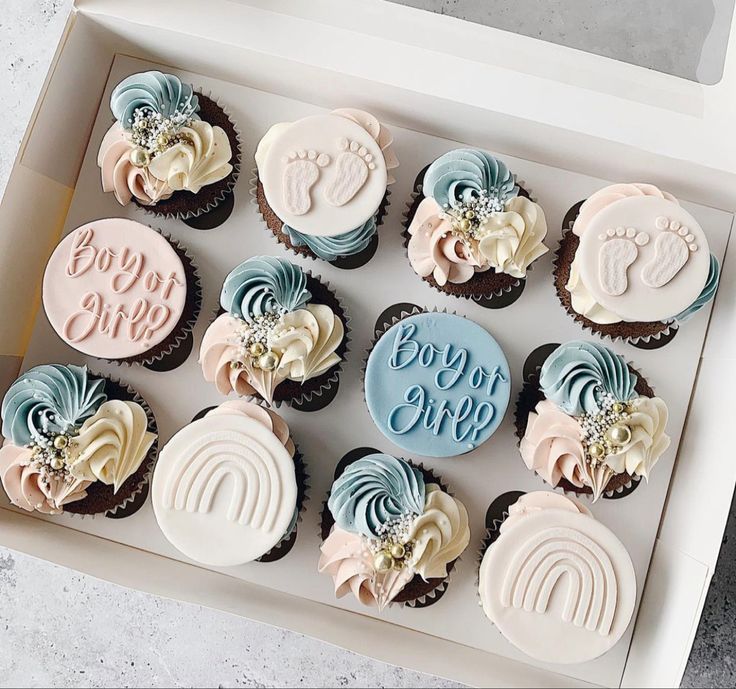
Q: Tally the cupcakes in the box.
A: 12